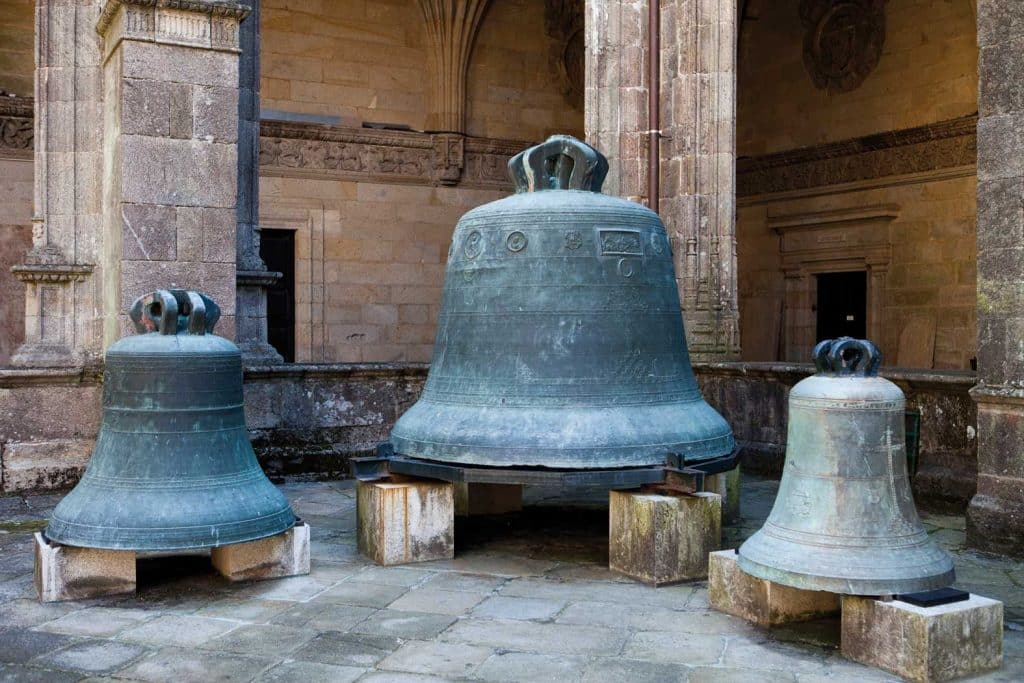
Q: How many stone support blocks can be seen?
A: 8